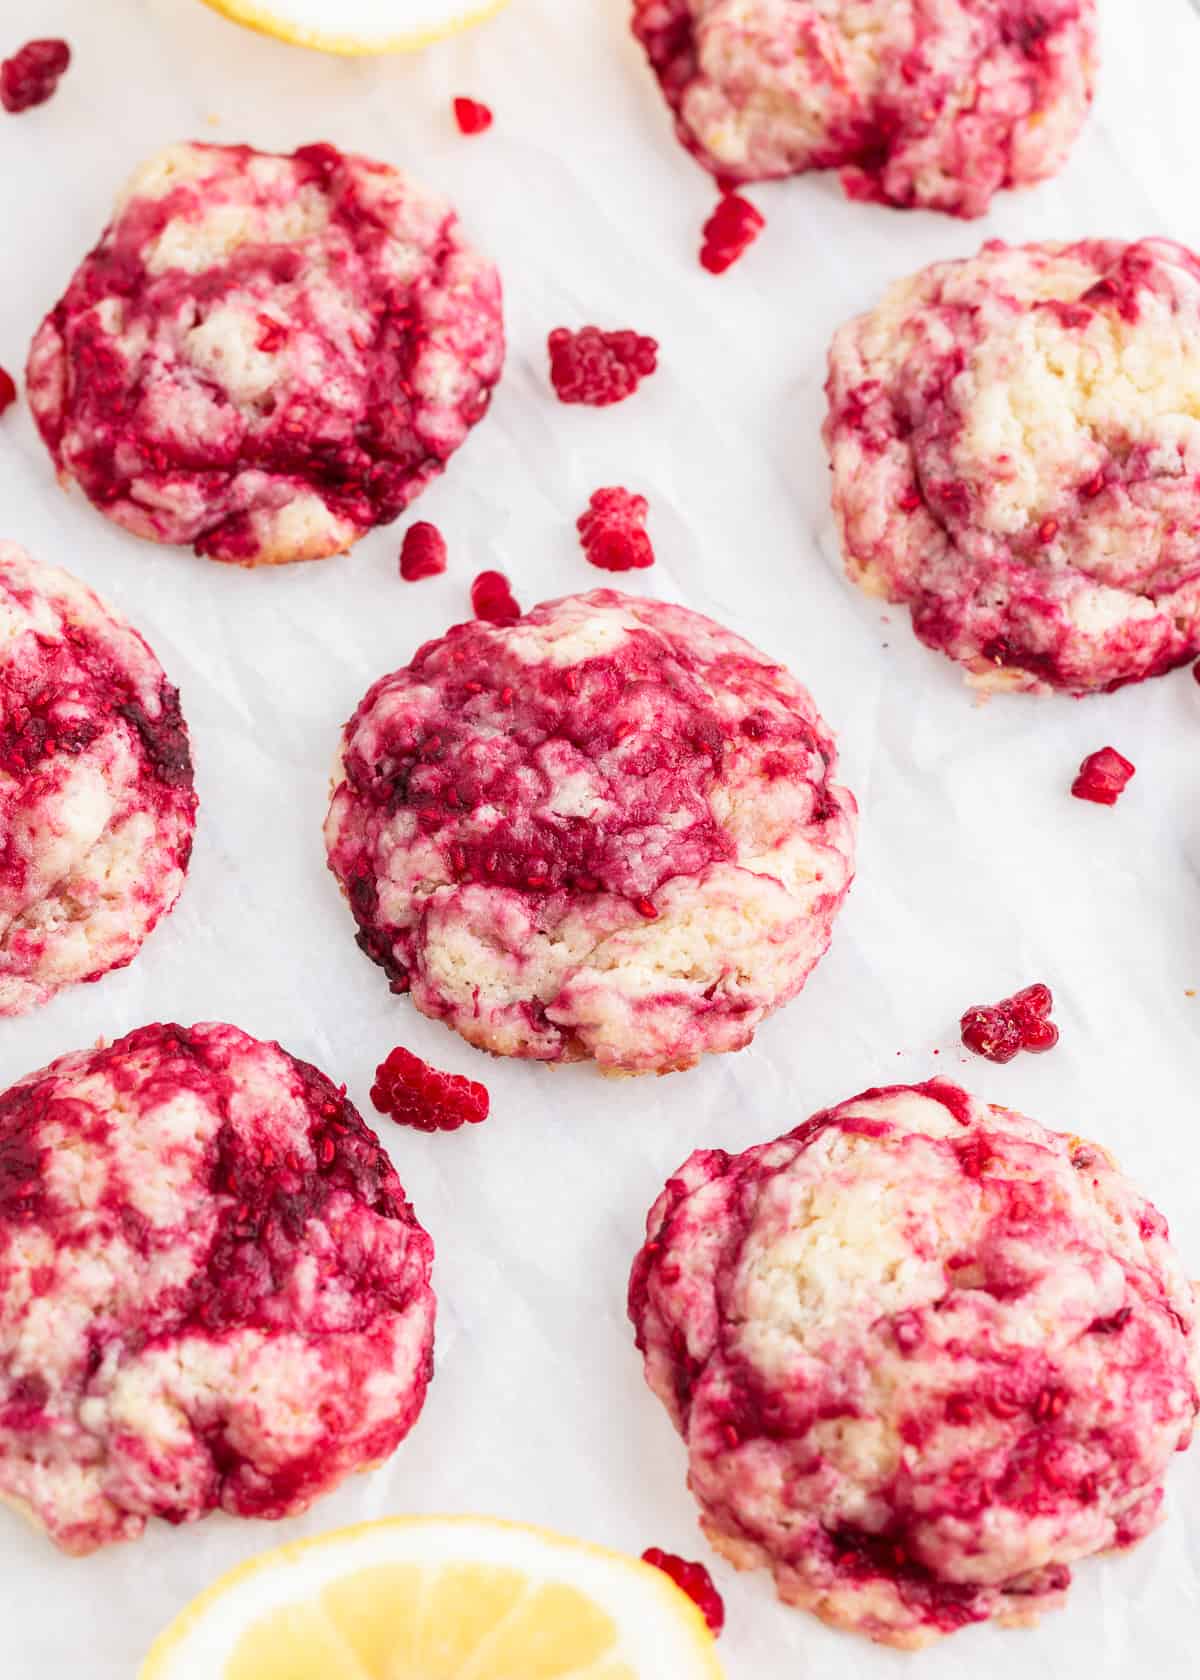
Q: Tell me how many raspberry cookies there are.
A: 7